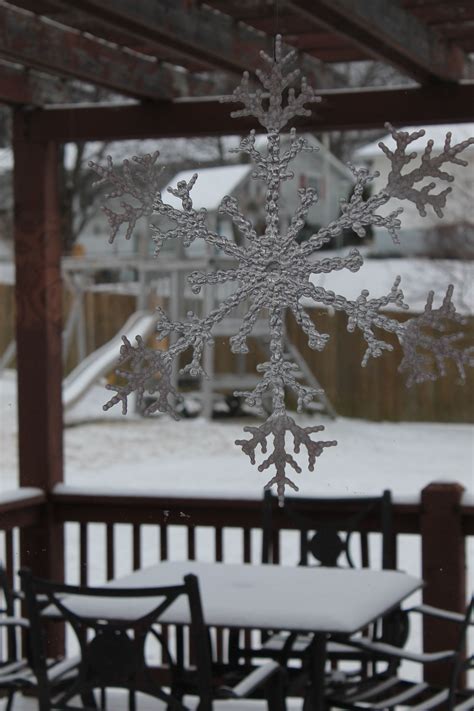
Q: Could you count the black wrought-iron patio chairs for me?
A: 4